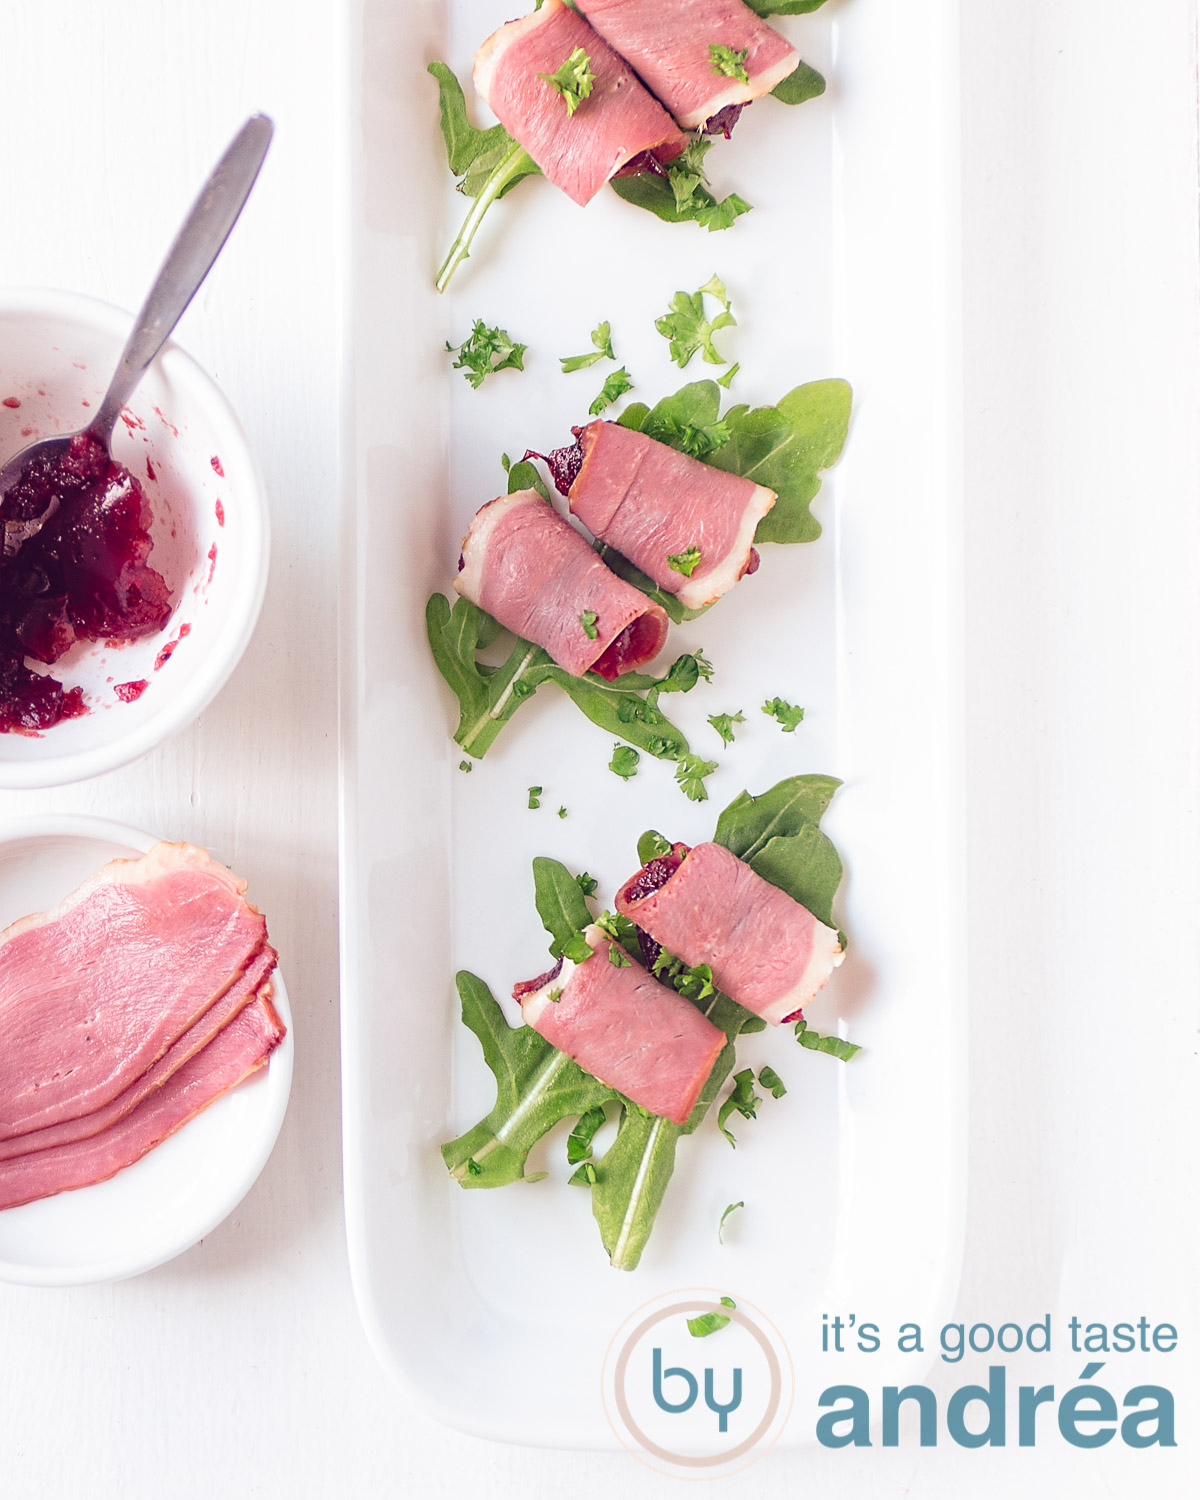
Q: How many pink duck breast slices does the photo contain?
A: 9